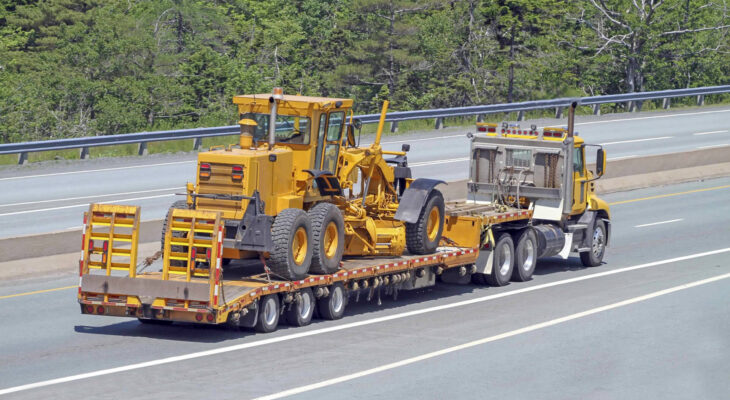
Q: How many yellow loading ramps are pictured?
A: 2